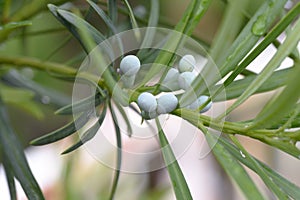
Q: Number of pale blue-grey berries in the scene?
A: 7